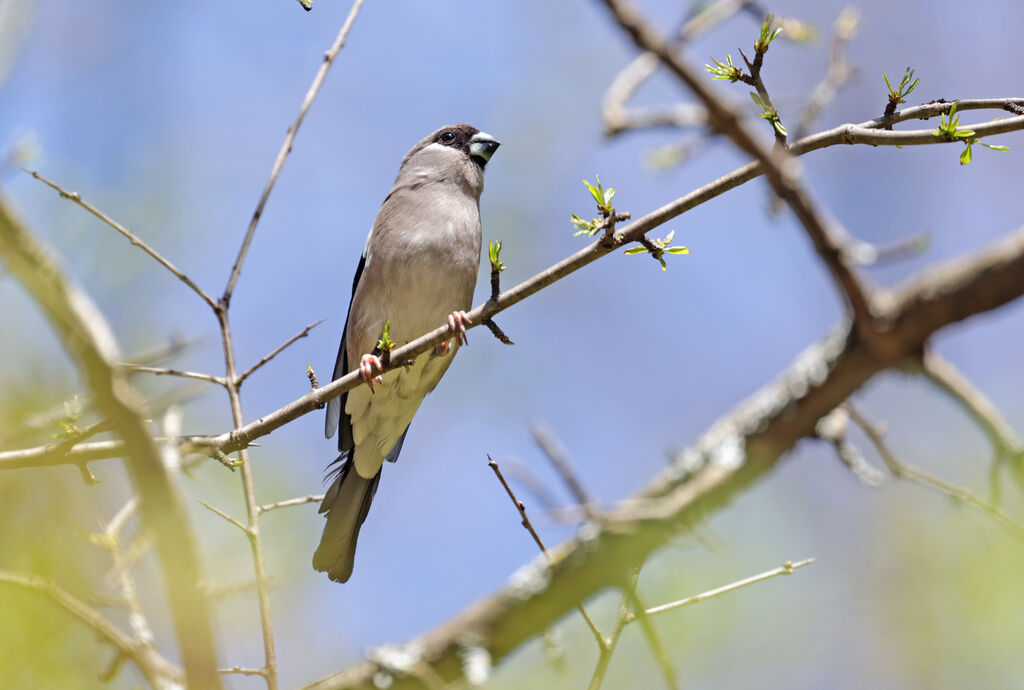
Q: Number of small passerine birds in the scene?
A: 1